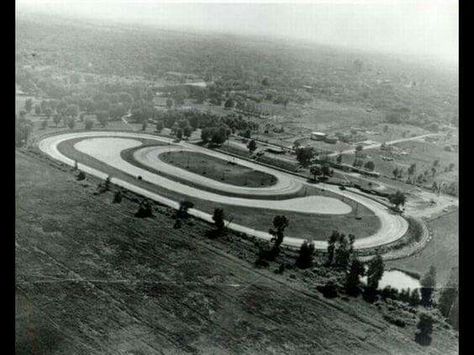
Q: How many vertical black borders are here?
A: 2